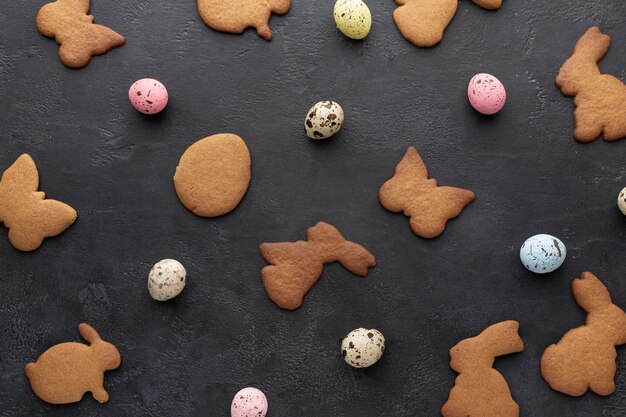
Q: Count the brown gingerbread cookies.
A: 11